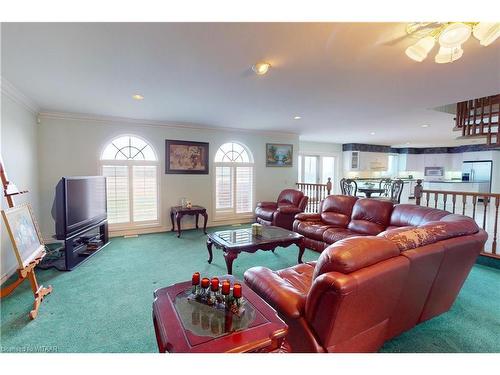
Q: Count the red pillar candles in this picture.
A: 5